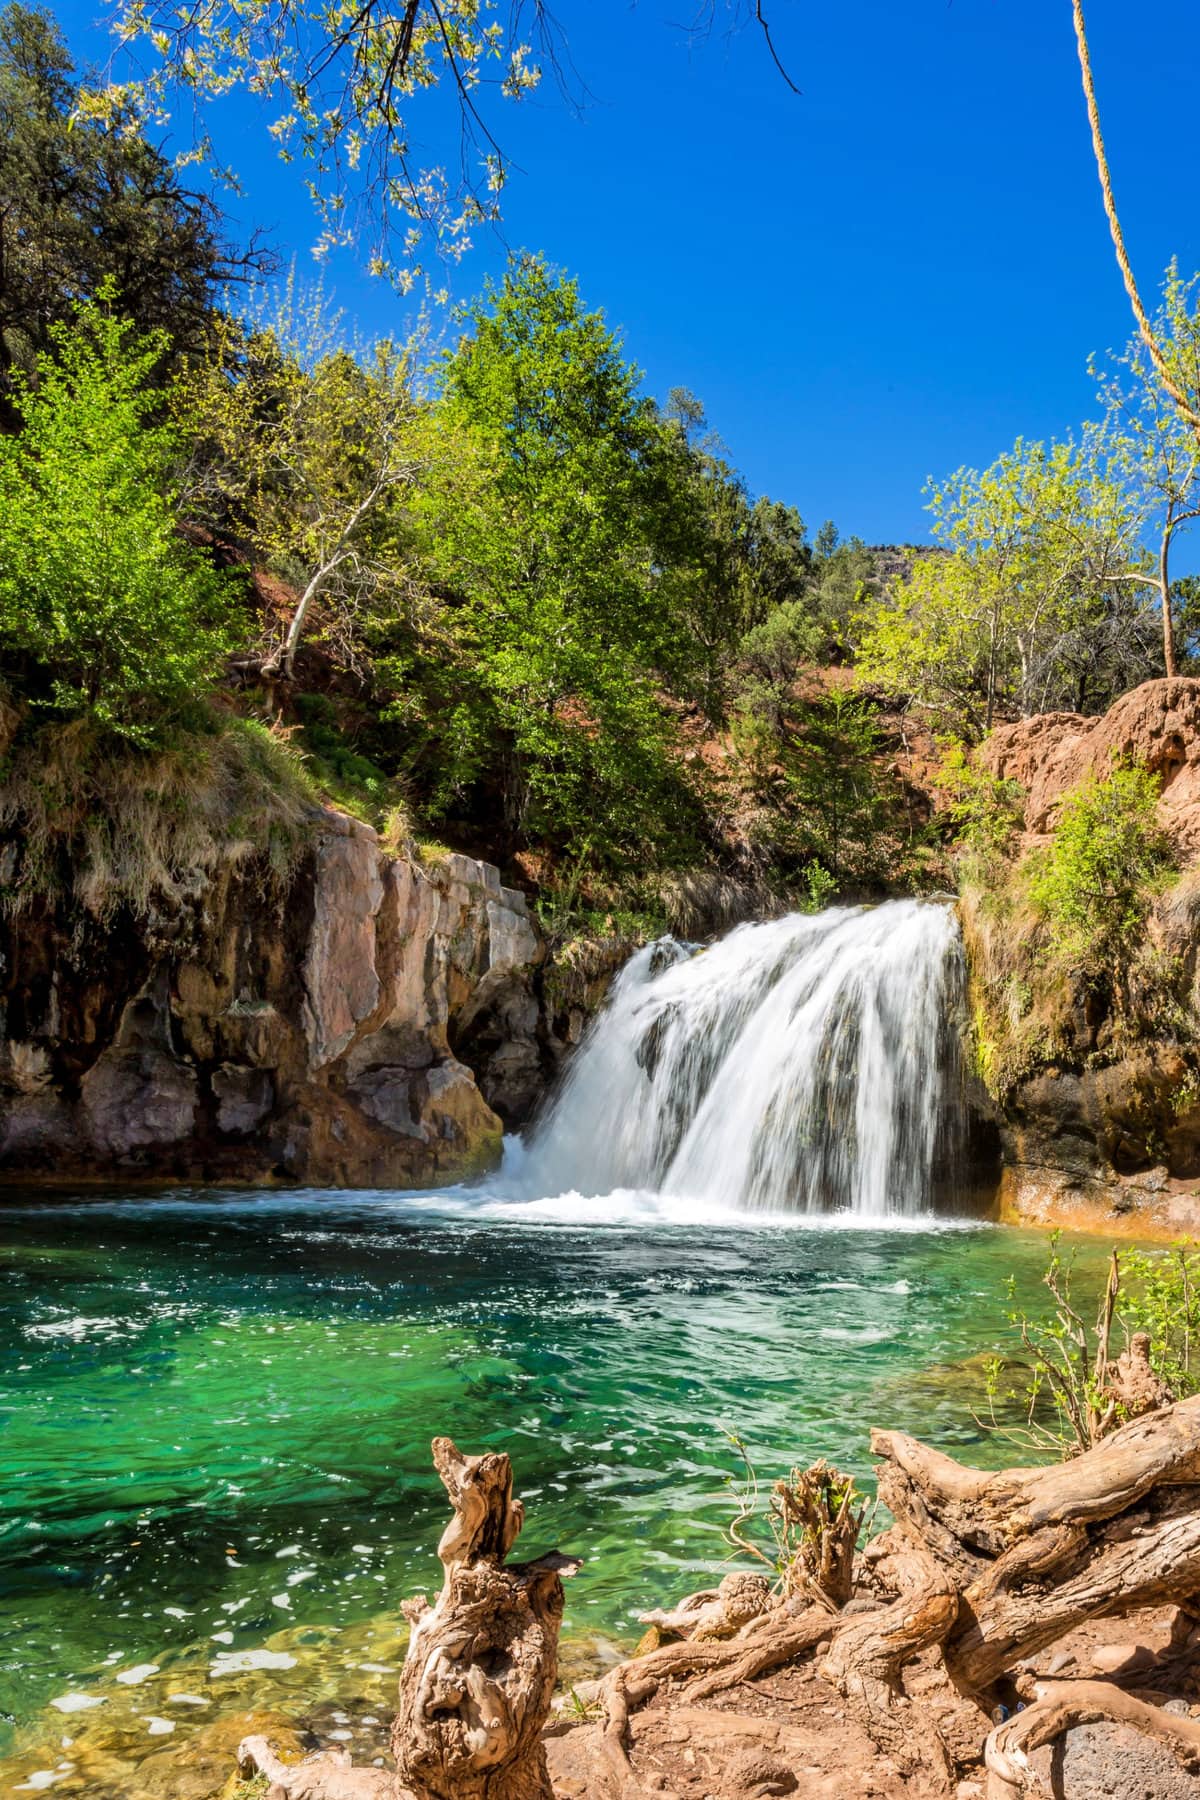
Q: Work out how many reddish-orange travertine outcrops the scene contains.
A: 1